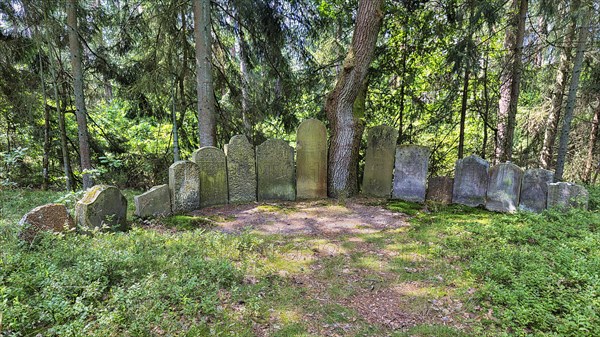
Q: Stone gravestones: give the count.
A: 15